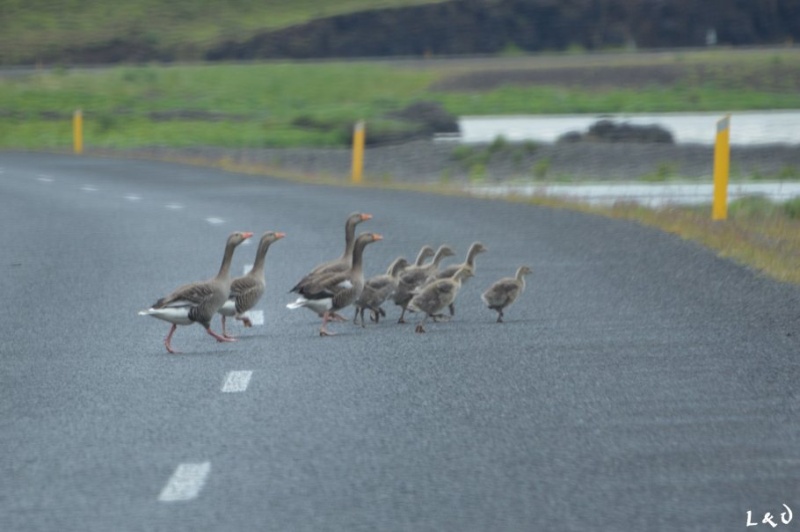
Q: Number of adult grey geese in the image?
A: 4